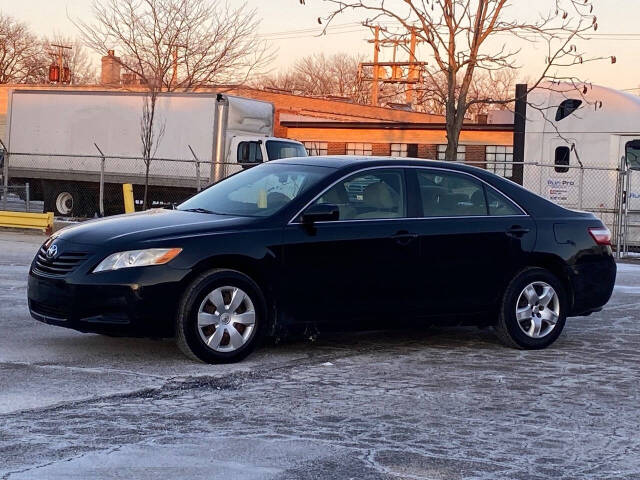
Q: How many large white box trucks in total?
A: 1